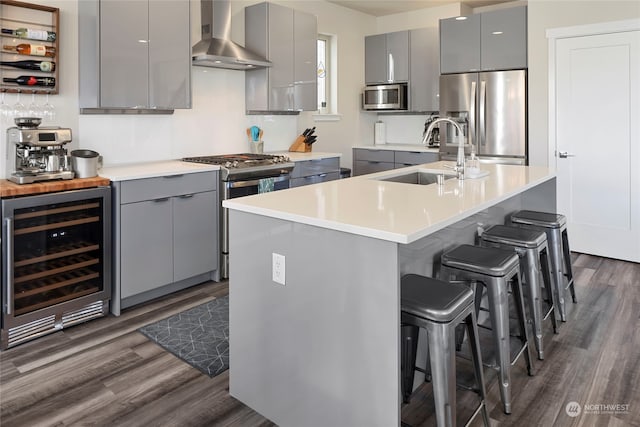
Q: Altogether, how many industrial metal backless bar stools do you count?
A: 4